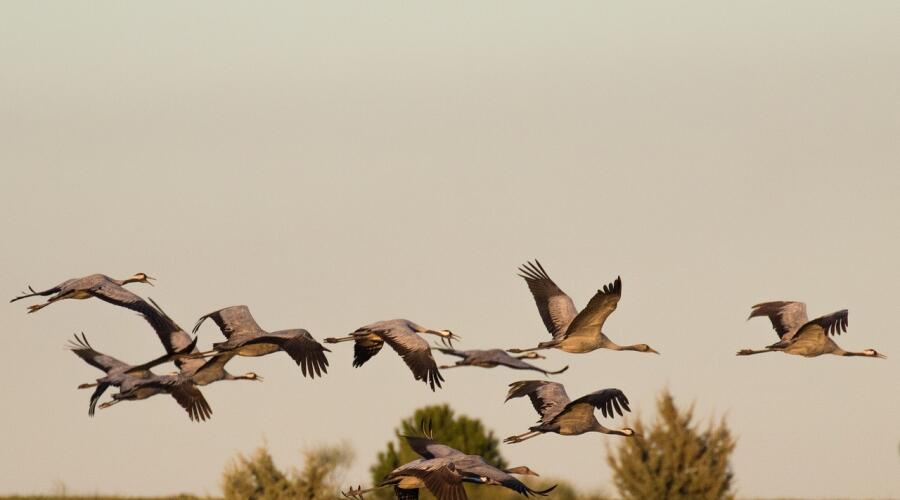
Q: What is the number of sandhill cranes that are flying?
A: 12